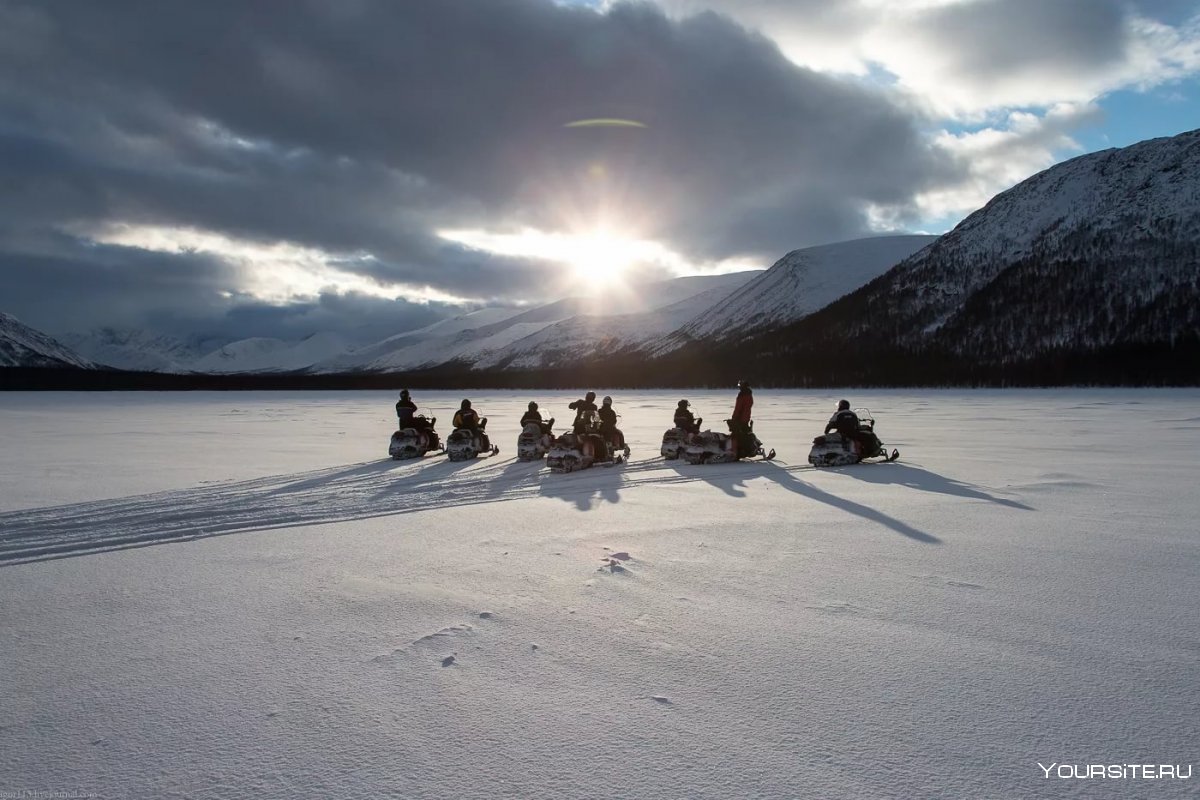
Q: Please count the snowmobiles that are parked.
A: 8